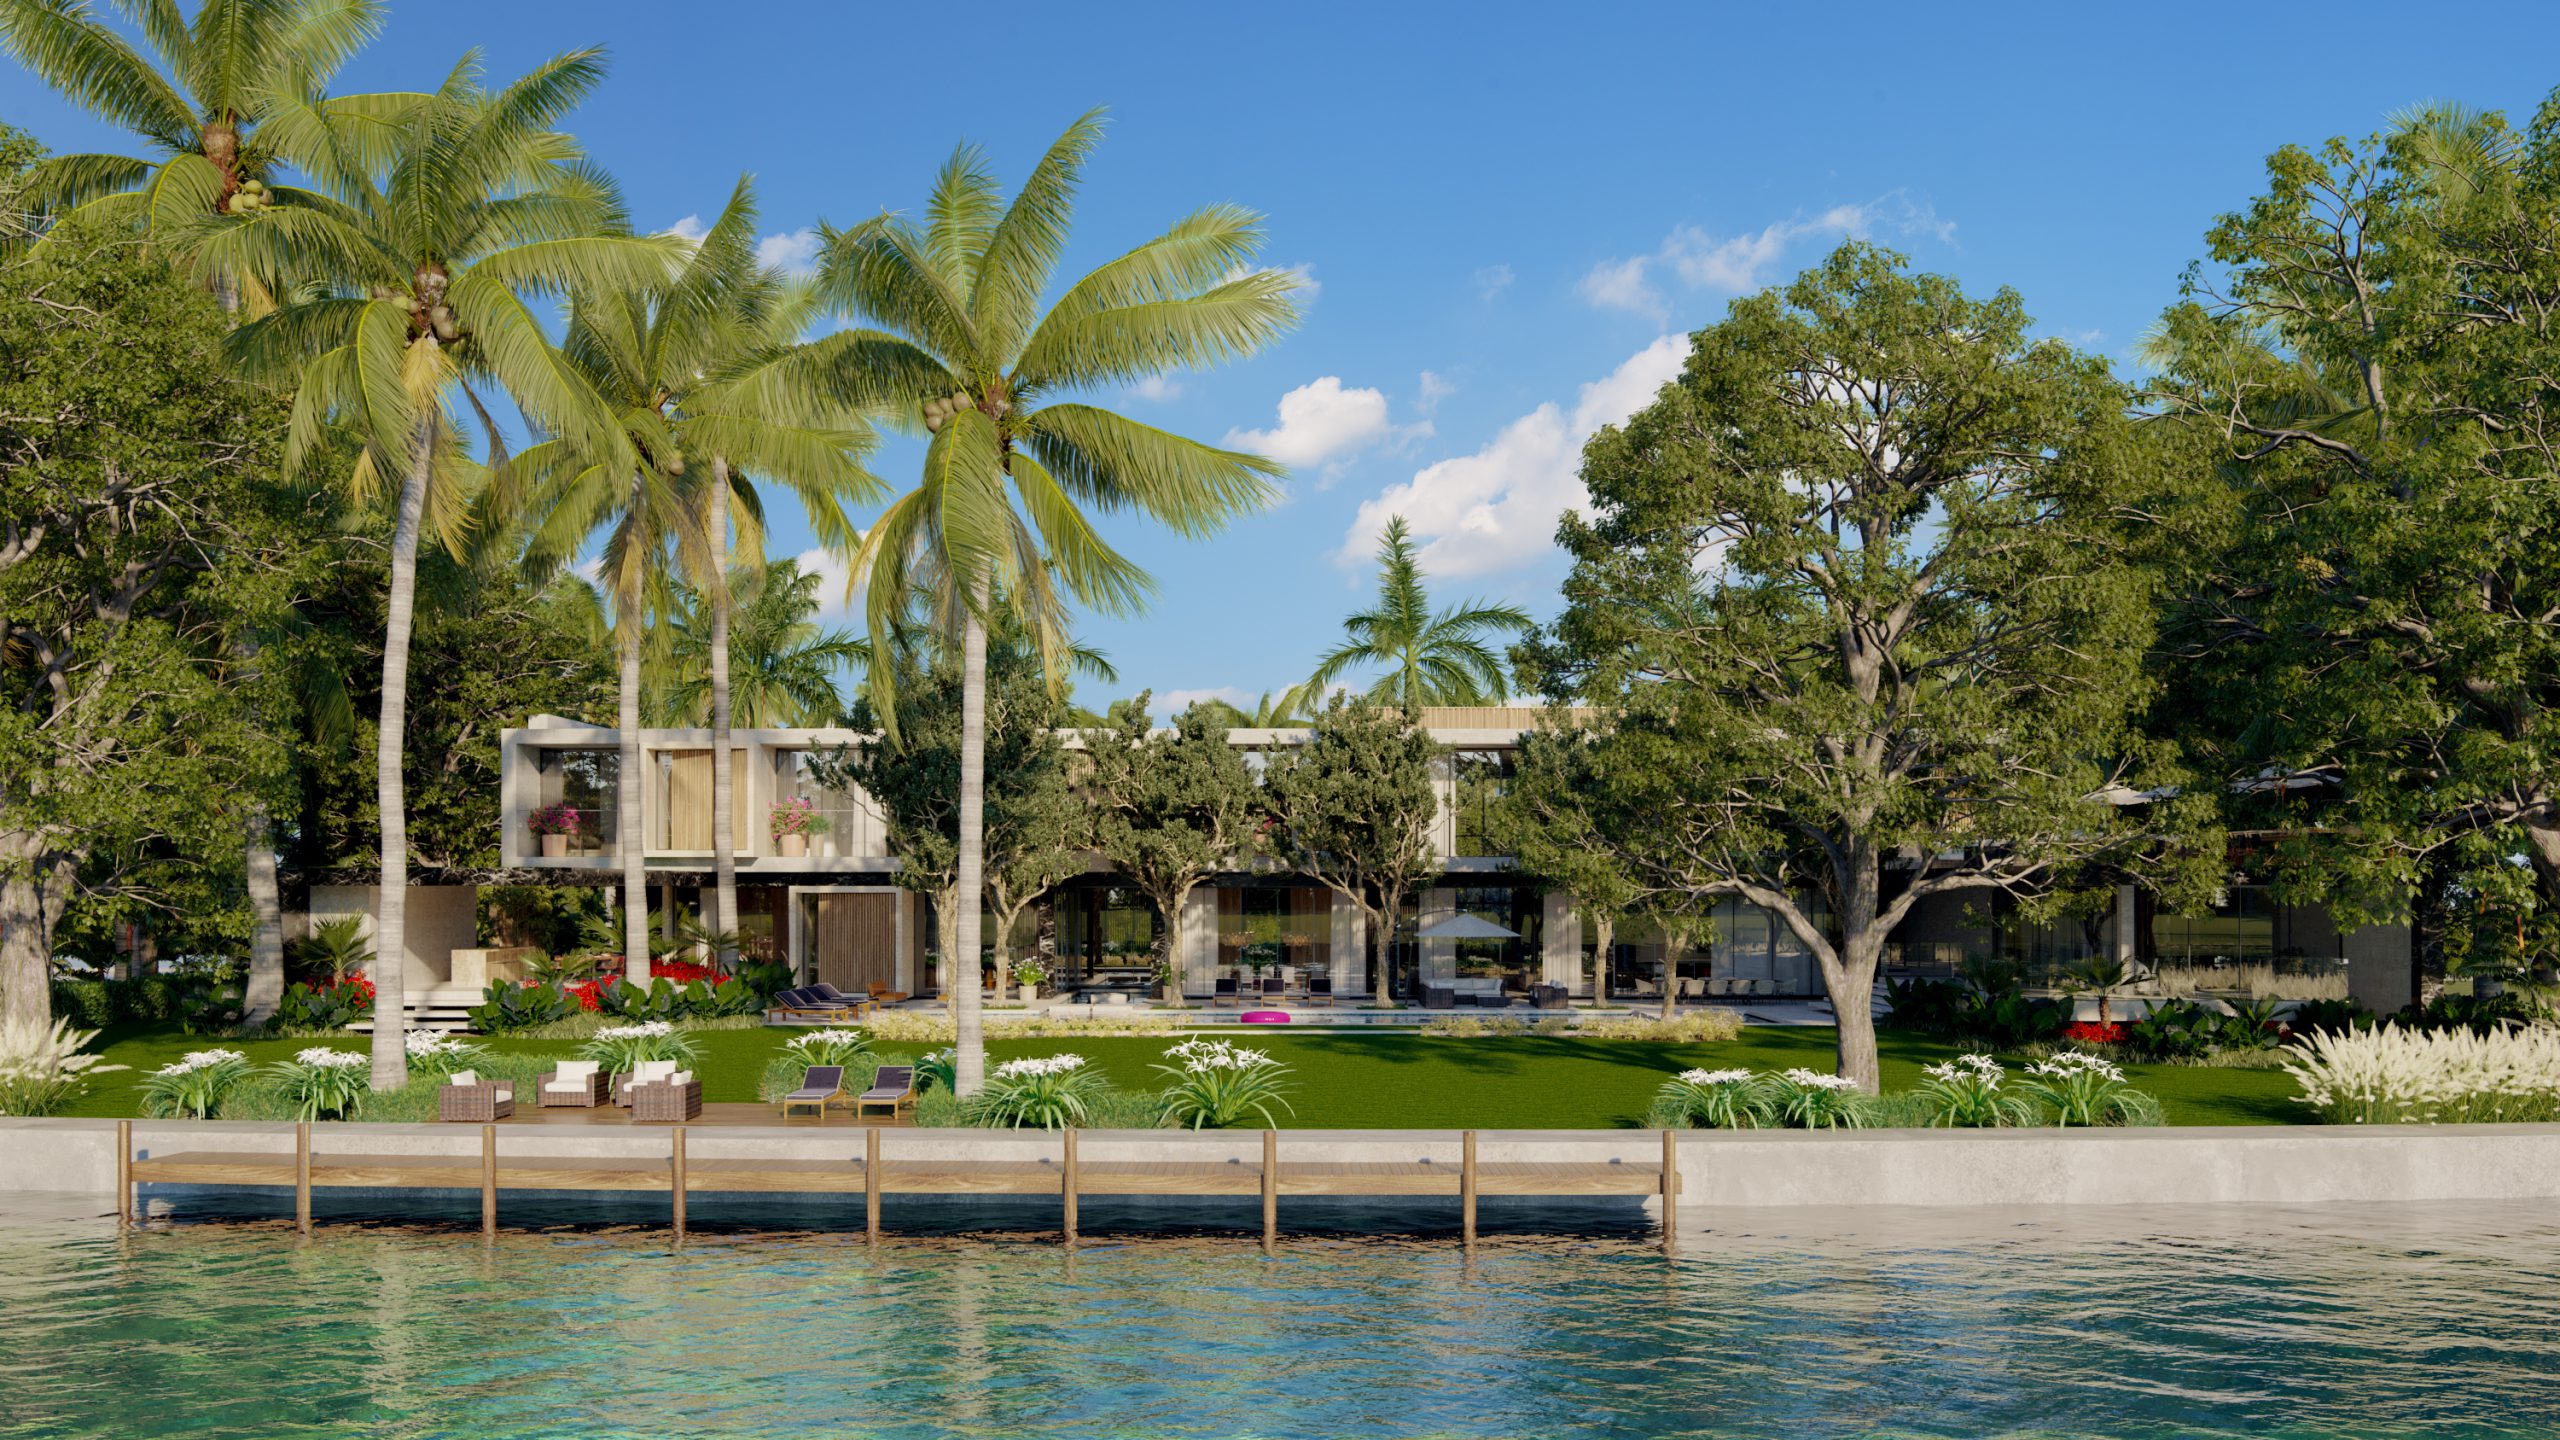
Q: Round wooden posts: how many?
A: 9